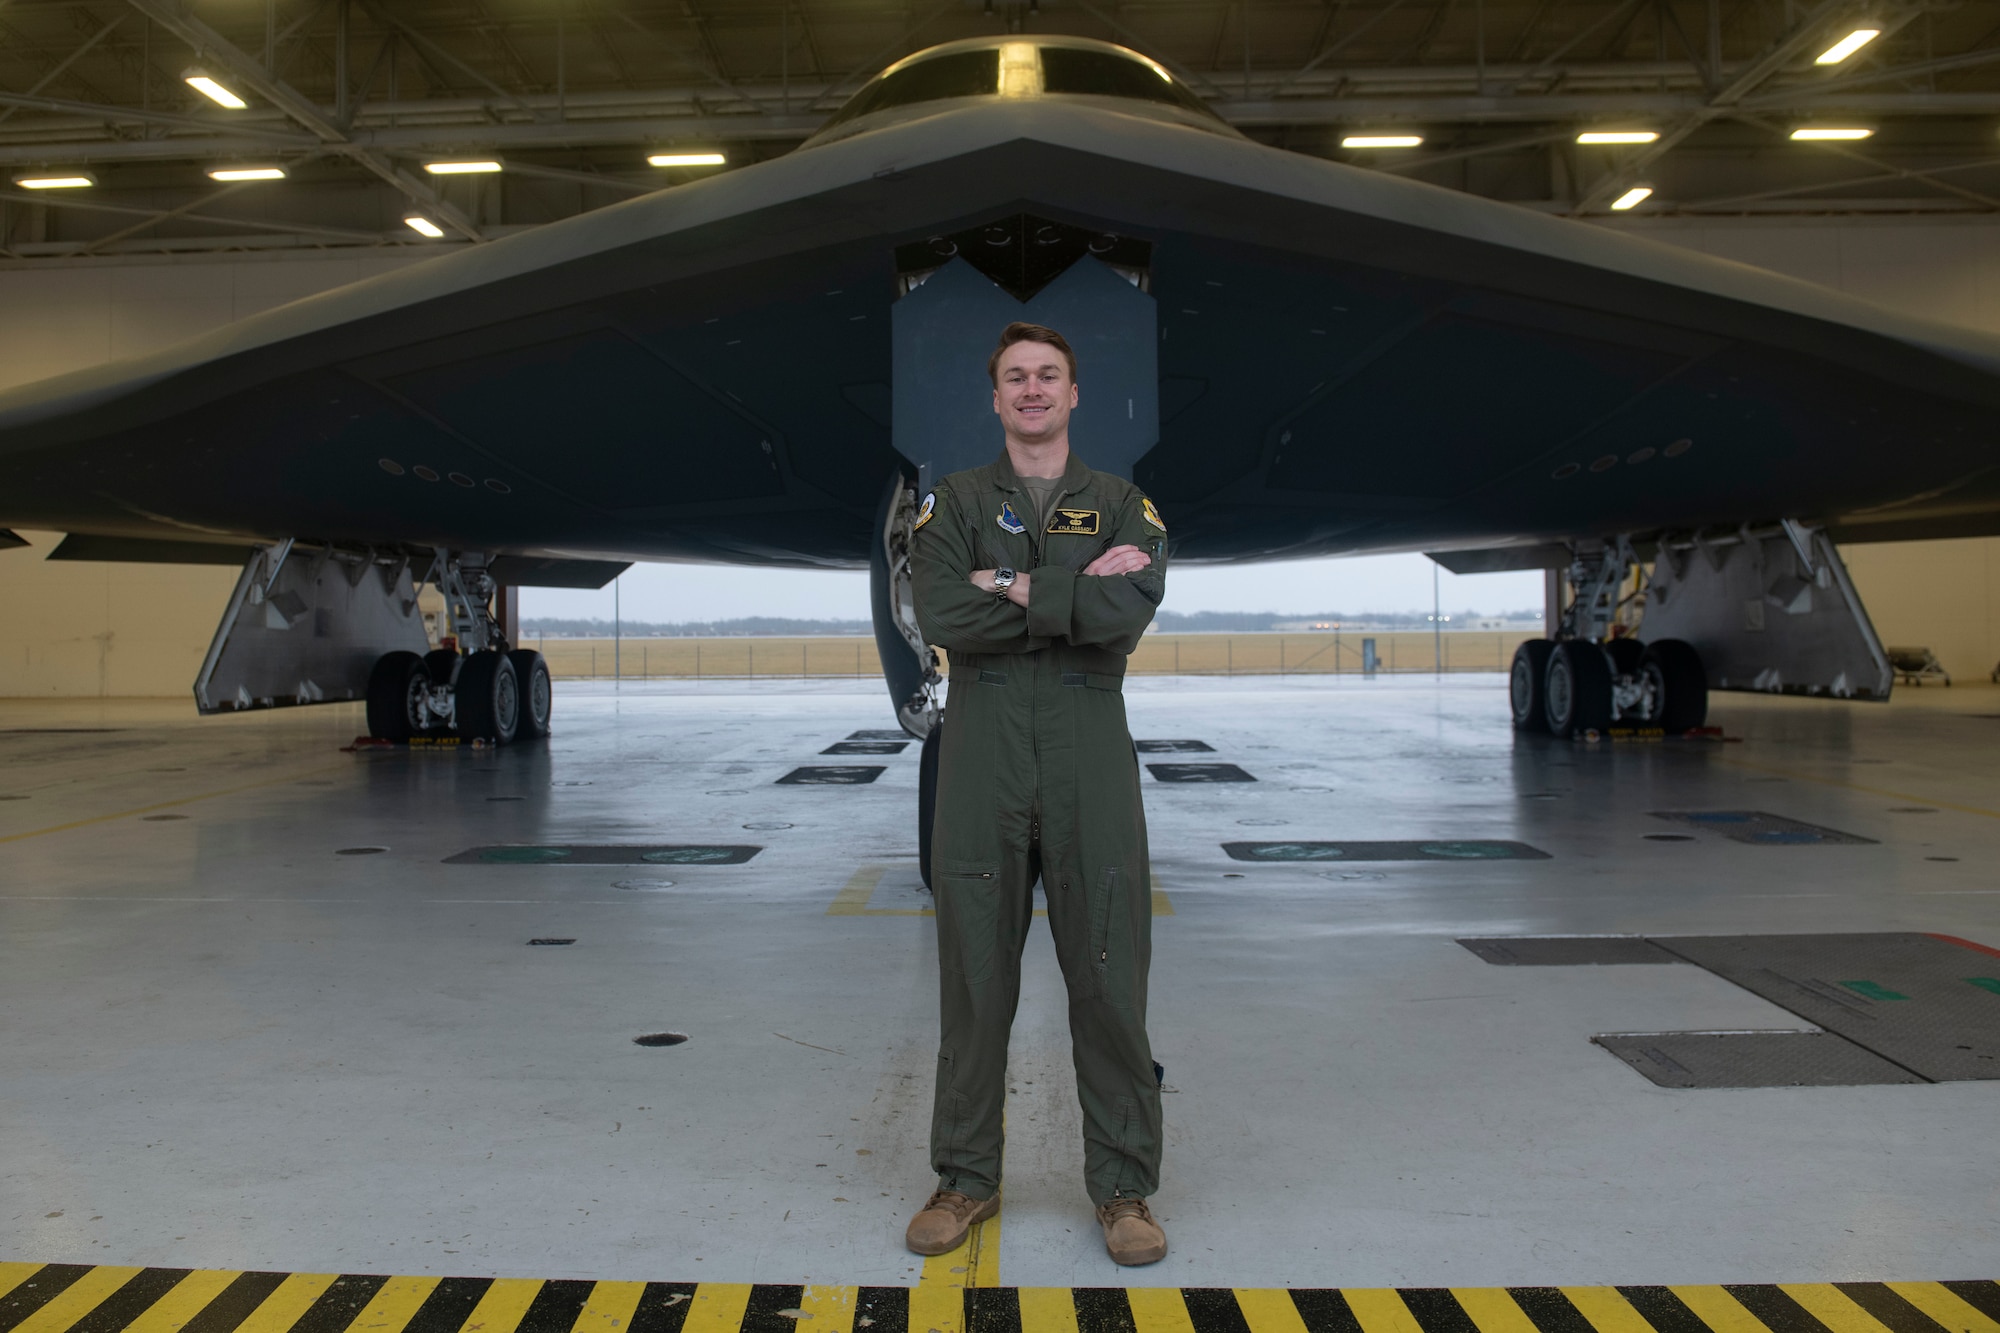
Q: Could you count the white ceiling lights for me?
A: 11